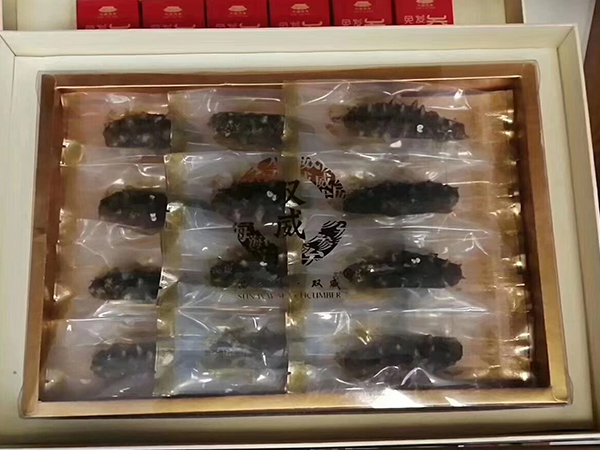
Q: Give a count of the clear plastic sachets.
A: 12